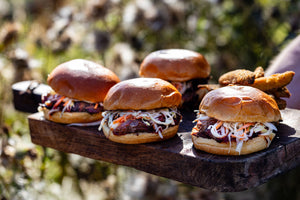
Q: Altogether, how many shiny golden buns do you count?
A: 4